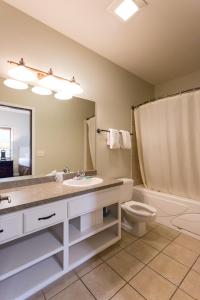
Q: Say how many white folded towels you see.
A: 2